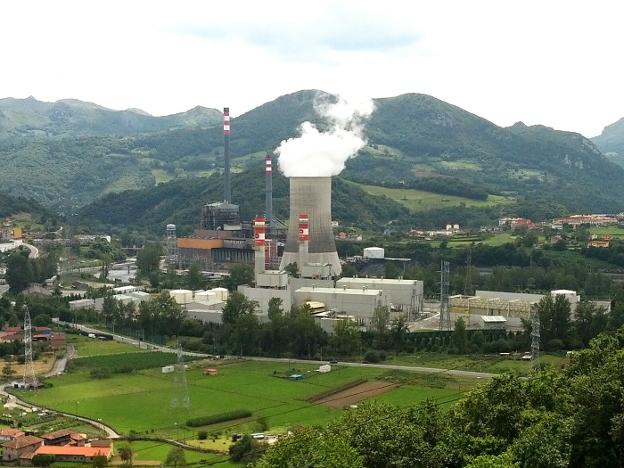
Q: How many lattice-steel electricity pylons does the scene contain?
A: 5